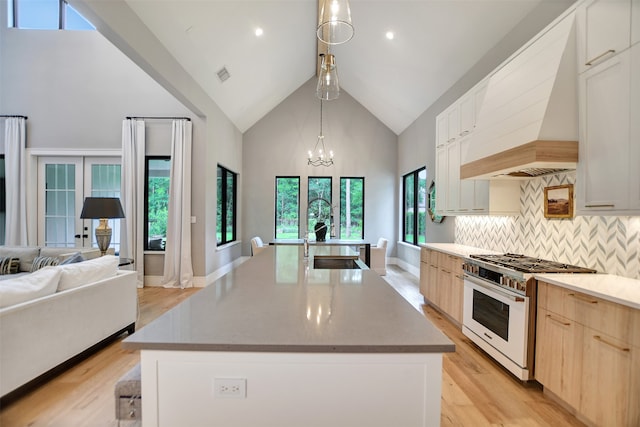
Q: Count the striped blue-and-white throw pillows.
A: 2